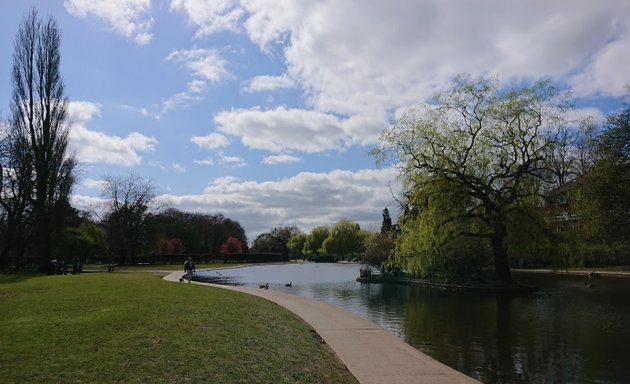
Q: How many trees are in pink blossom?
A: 2